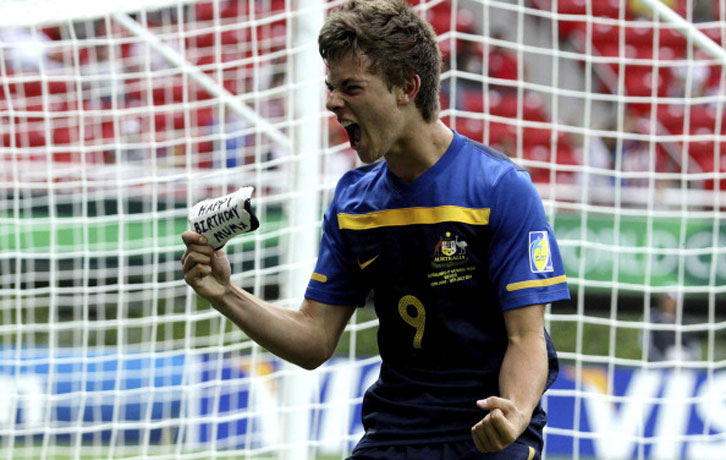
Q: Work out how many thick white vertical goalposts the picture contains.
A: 1